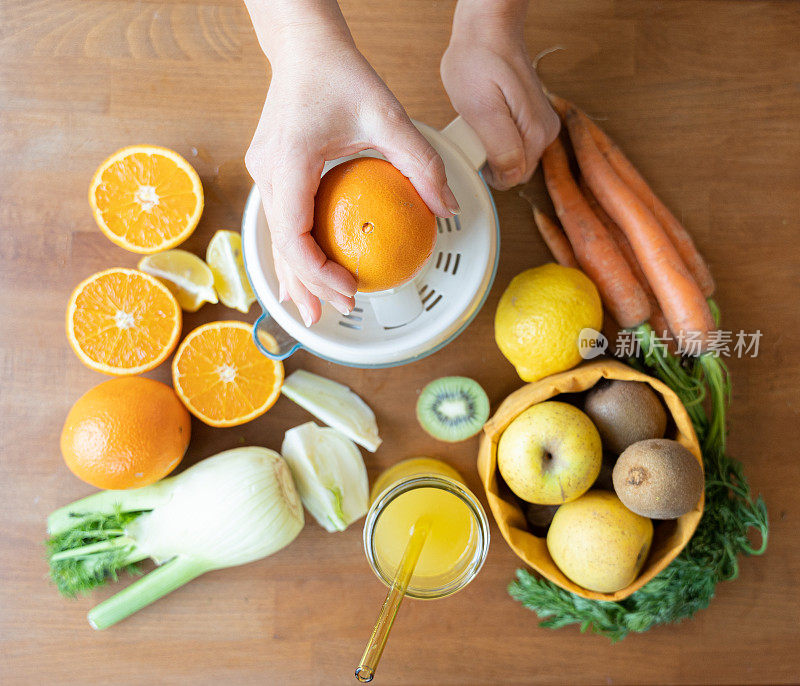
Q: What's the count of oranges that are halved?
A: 3